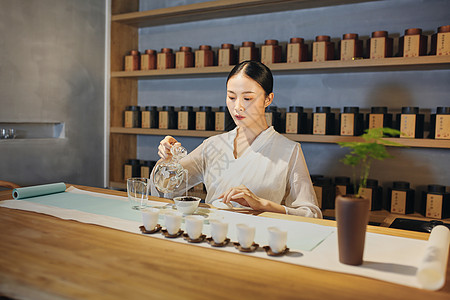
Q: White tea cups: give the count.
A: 6